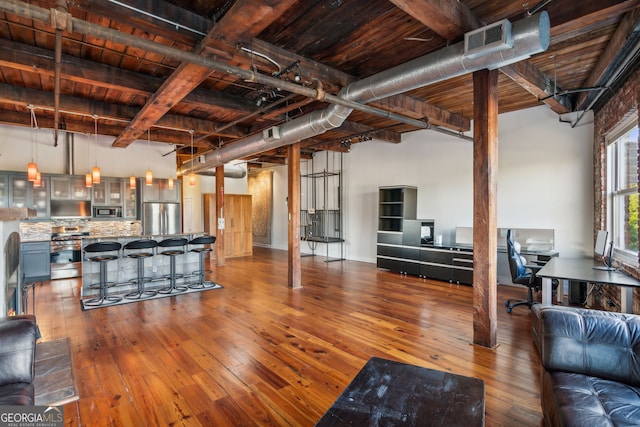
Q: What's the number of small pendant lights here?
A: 8